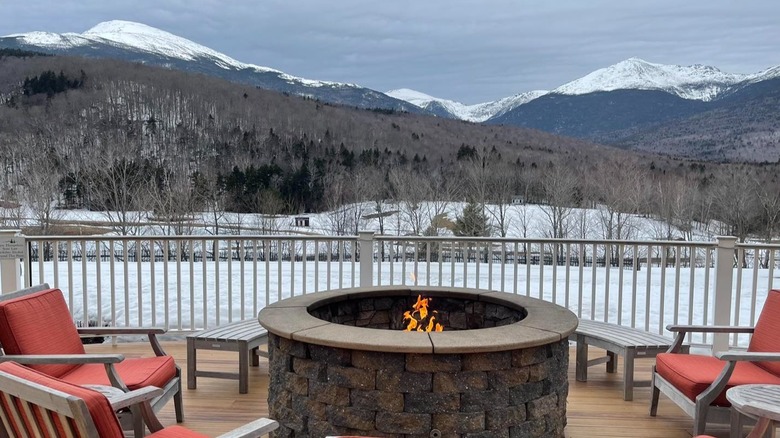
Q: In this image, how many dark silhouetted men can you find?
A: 0